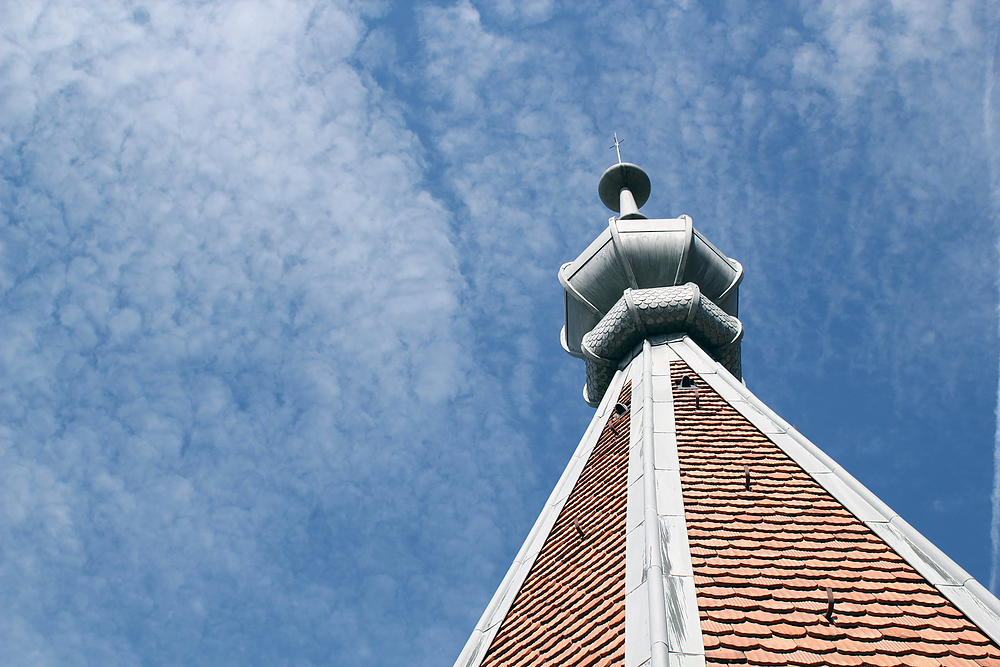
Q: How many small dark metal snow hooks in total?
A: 5